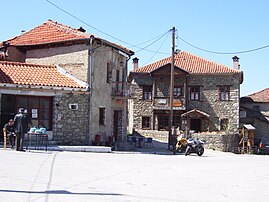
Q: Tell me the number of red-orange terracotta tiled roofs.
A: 4